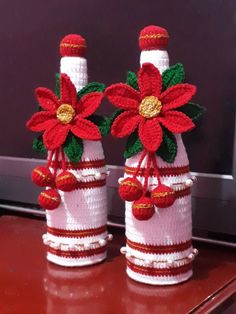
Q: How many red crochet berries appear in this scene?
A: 6